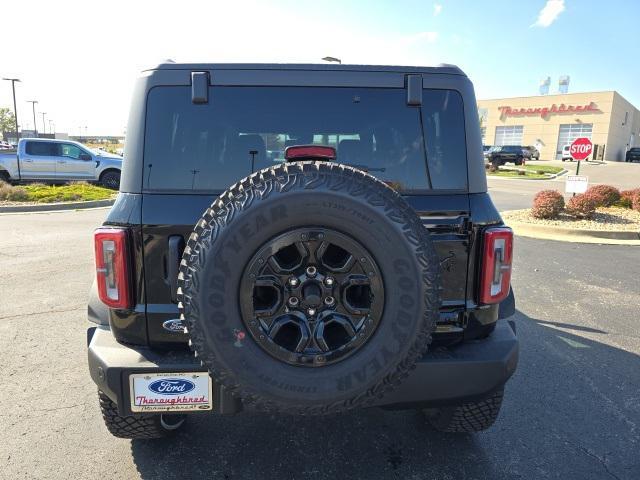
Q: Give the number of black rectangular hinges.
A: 2